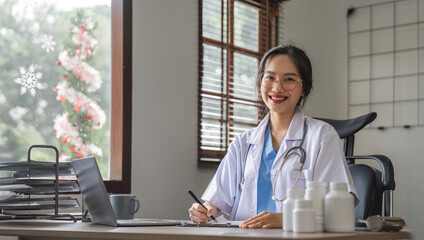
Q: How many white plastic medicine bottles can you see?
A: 4